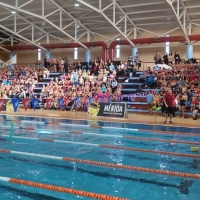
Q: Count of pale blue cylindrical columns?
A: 5